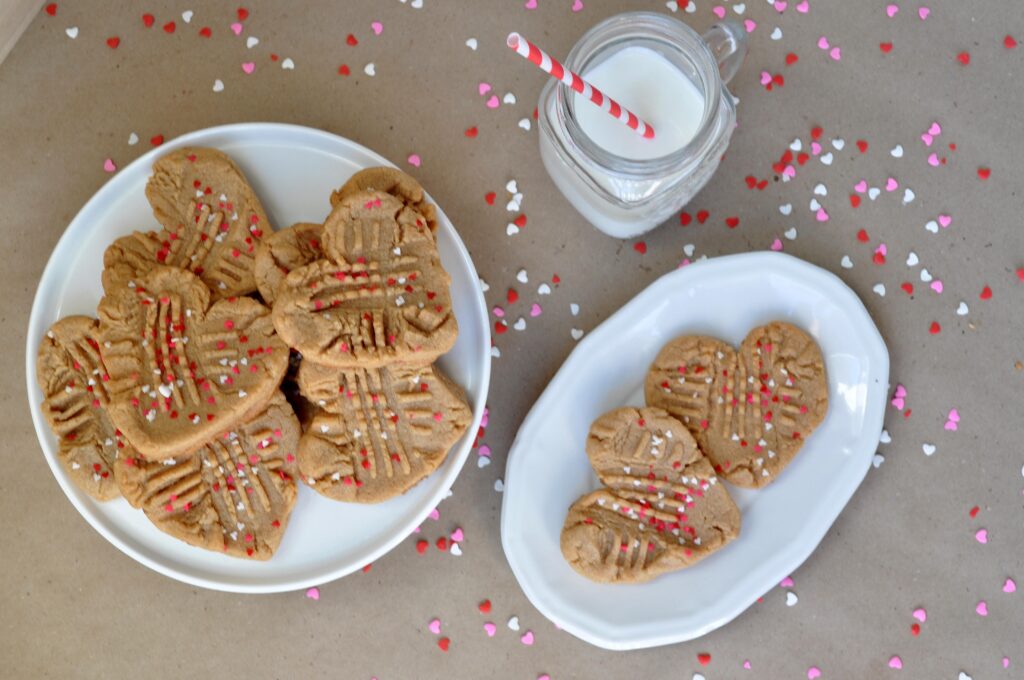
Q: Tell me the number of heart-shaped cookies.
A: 9